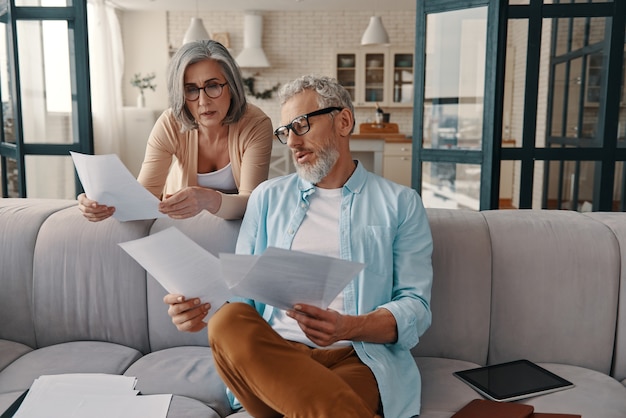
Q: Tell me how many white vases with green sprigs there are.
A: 1